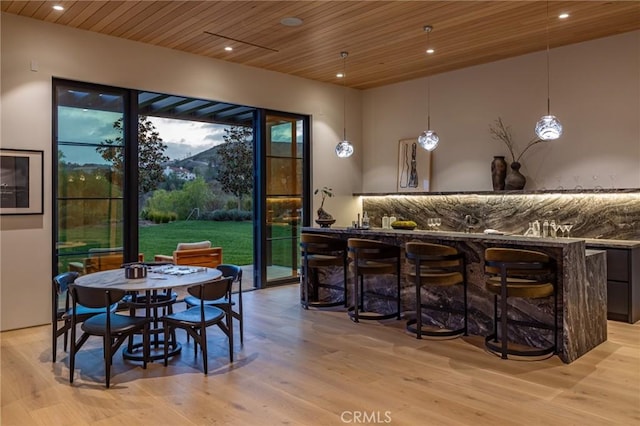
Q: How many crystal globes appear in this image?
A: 3